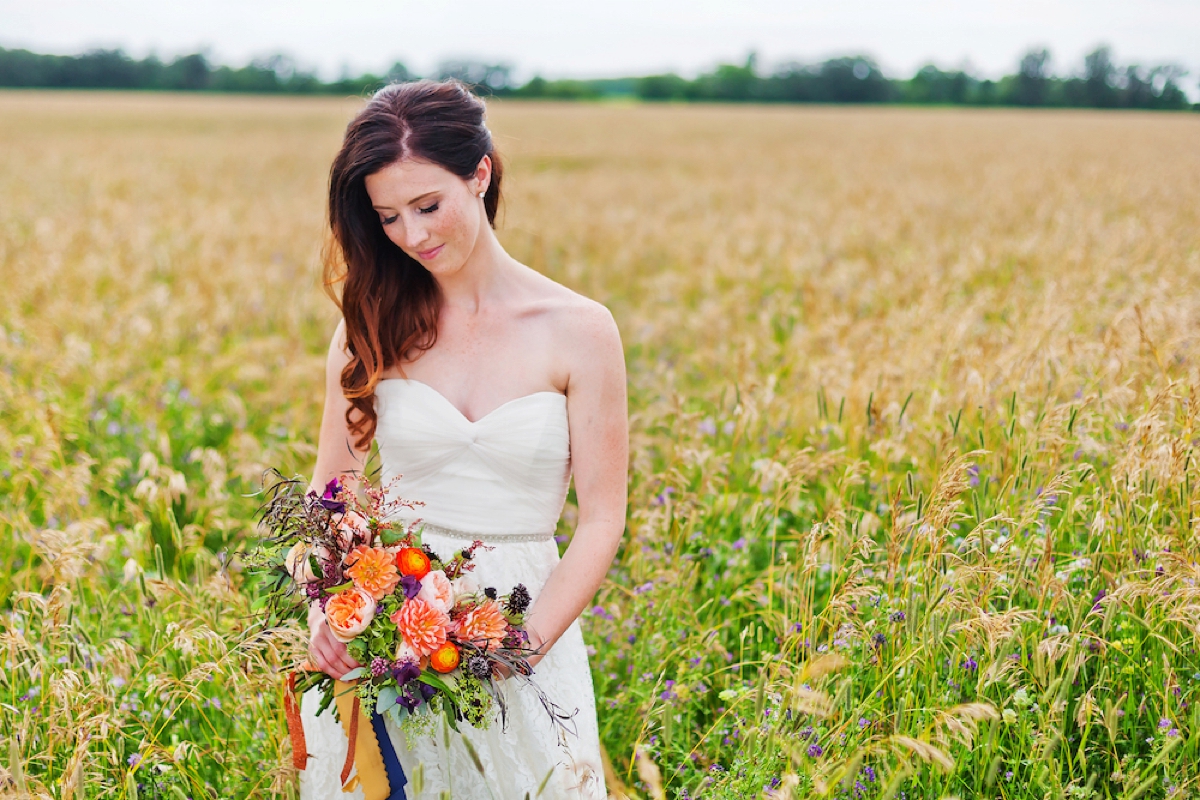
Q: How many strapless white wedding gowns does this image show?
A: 1